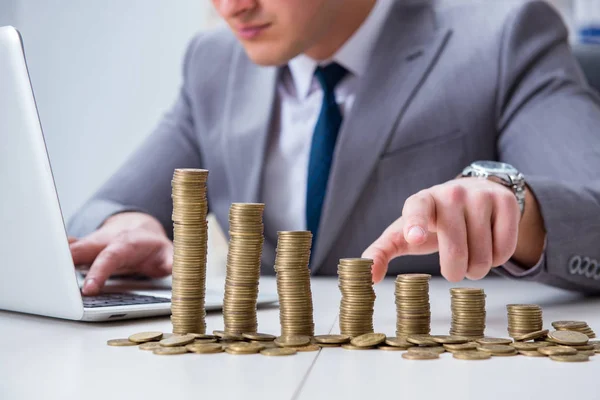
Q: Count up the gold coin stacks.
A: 7